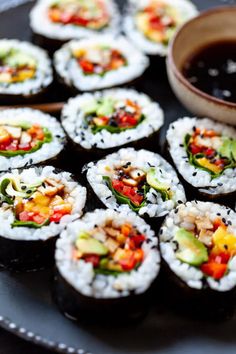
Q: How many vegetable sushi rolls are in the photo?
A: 11